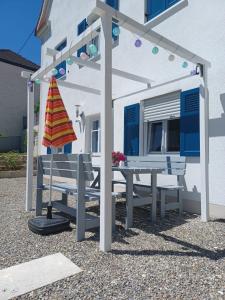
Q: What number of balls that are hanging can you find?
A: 14